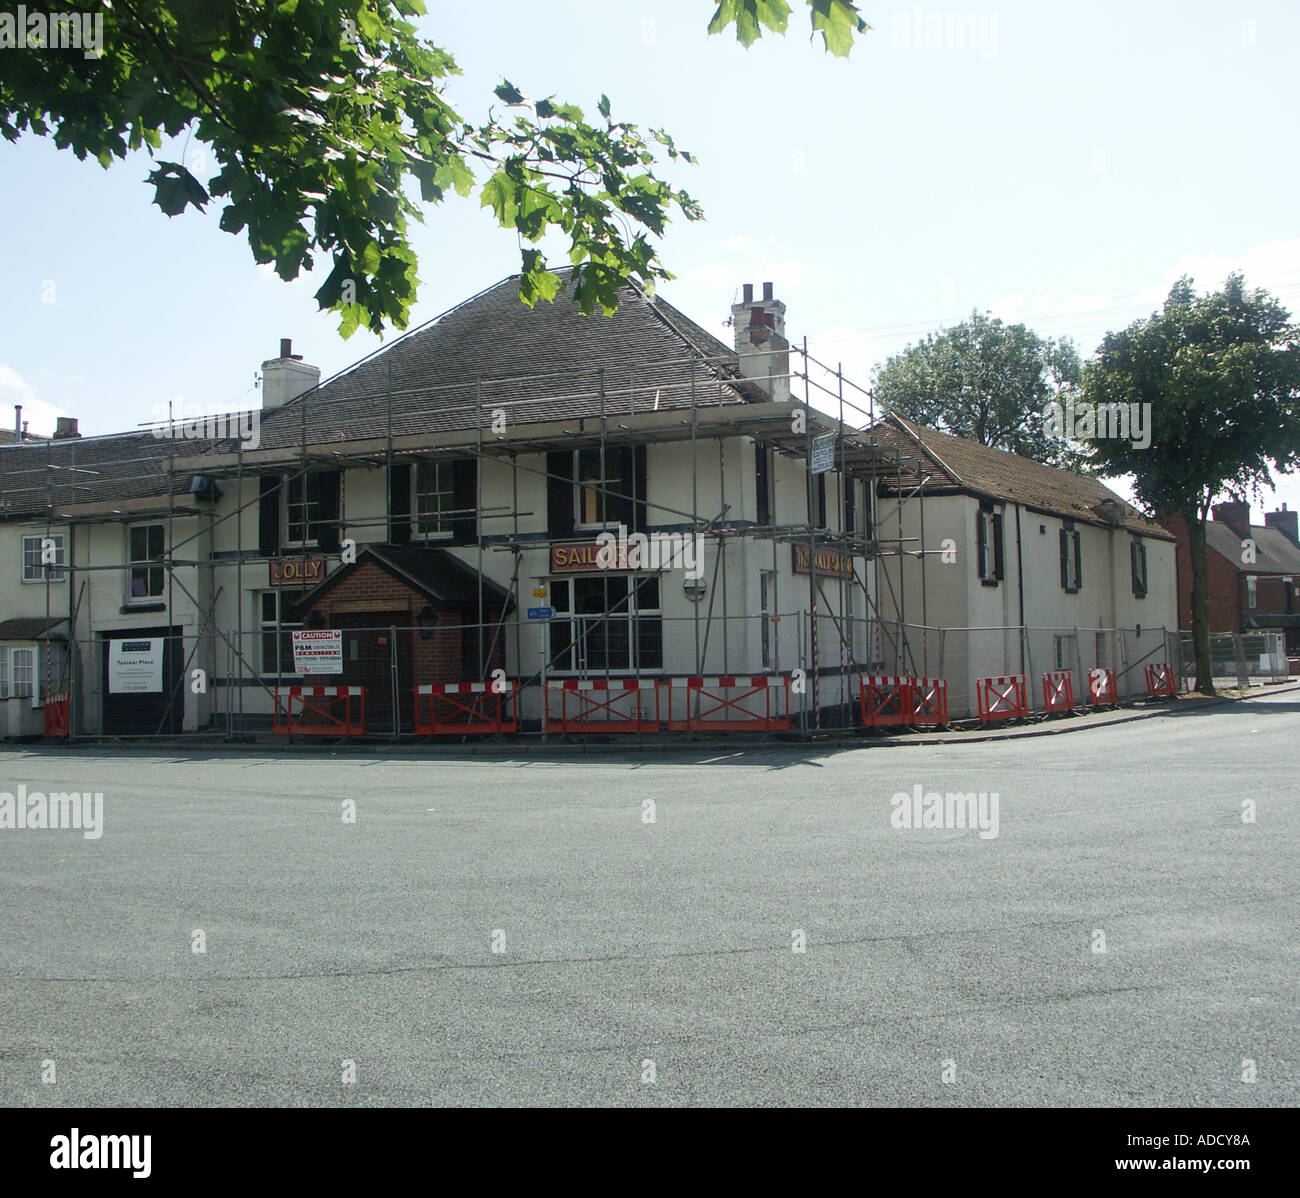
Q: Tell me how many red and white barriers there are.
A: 11